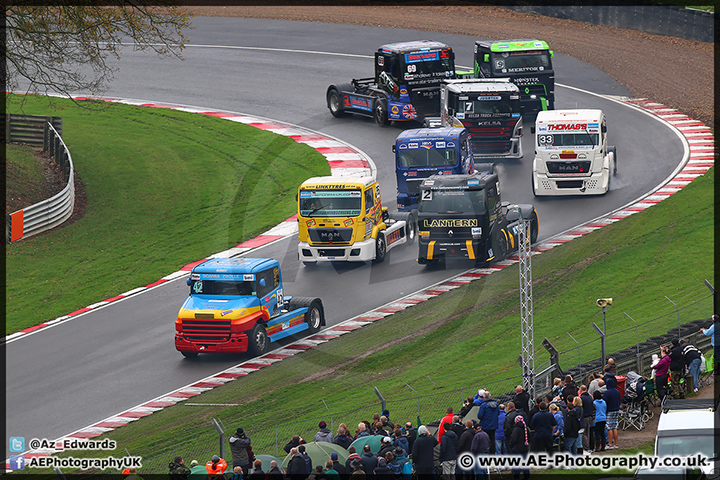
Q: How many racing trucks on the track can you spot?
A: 8